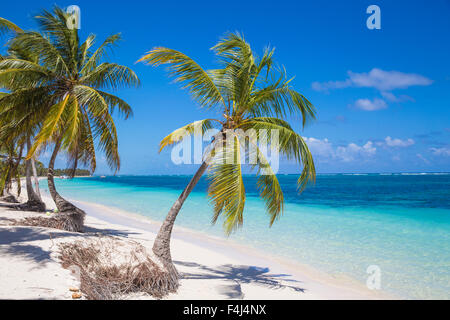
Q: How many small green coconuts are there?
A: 2